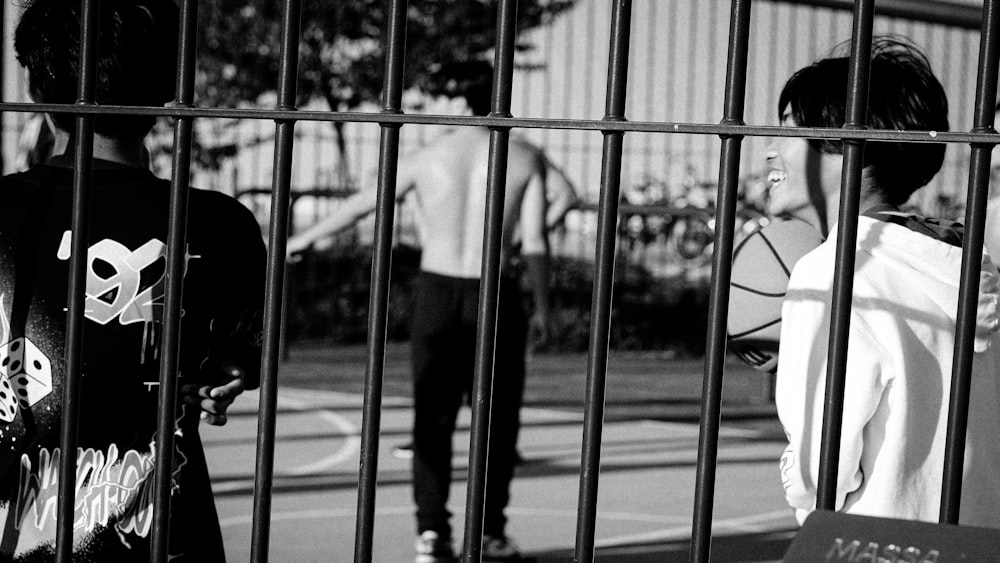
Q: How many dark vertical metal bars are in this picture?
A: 9